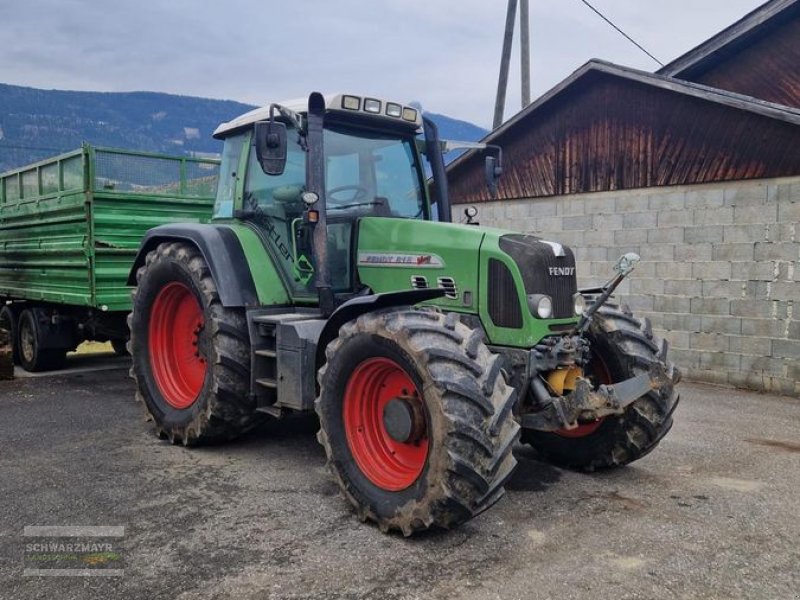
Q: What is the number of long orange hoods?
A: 0